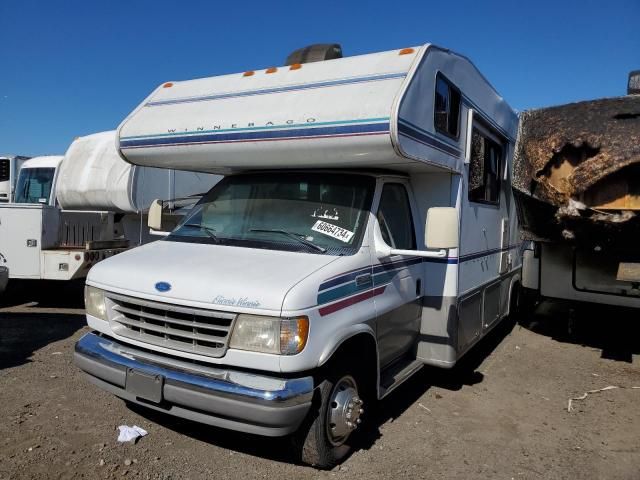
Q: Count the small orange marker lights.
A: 5